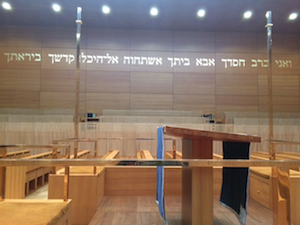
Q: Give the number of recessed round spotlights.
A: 7